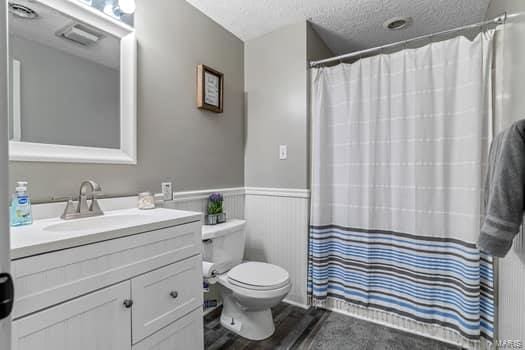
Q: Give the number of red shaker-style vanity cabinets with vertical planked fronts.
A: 0